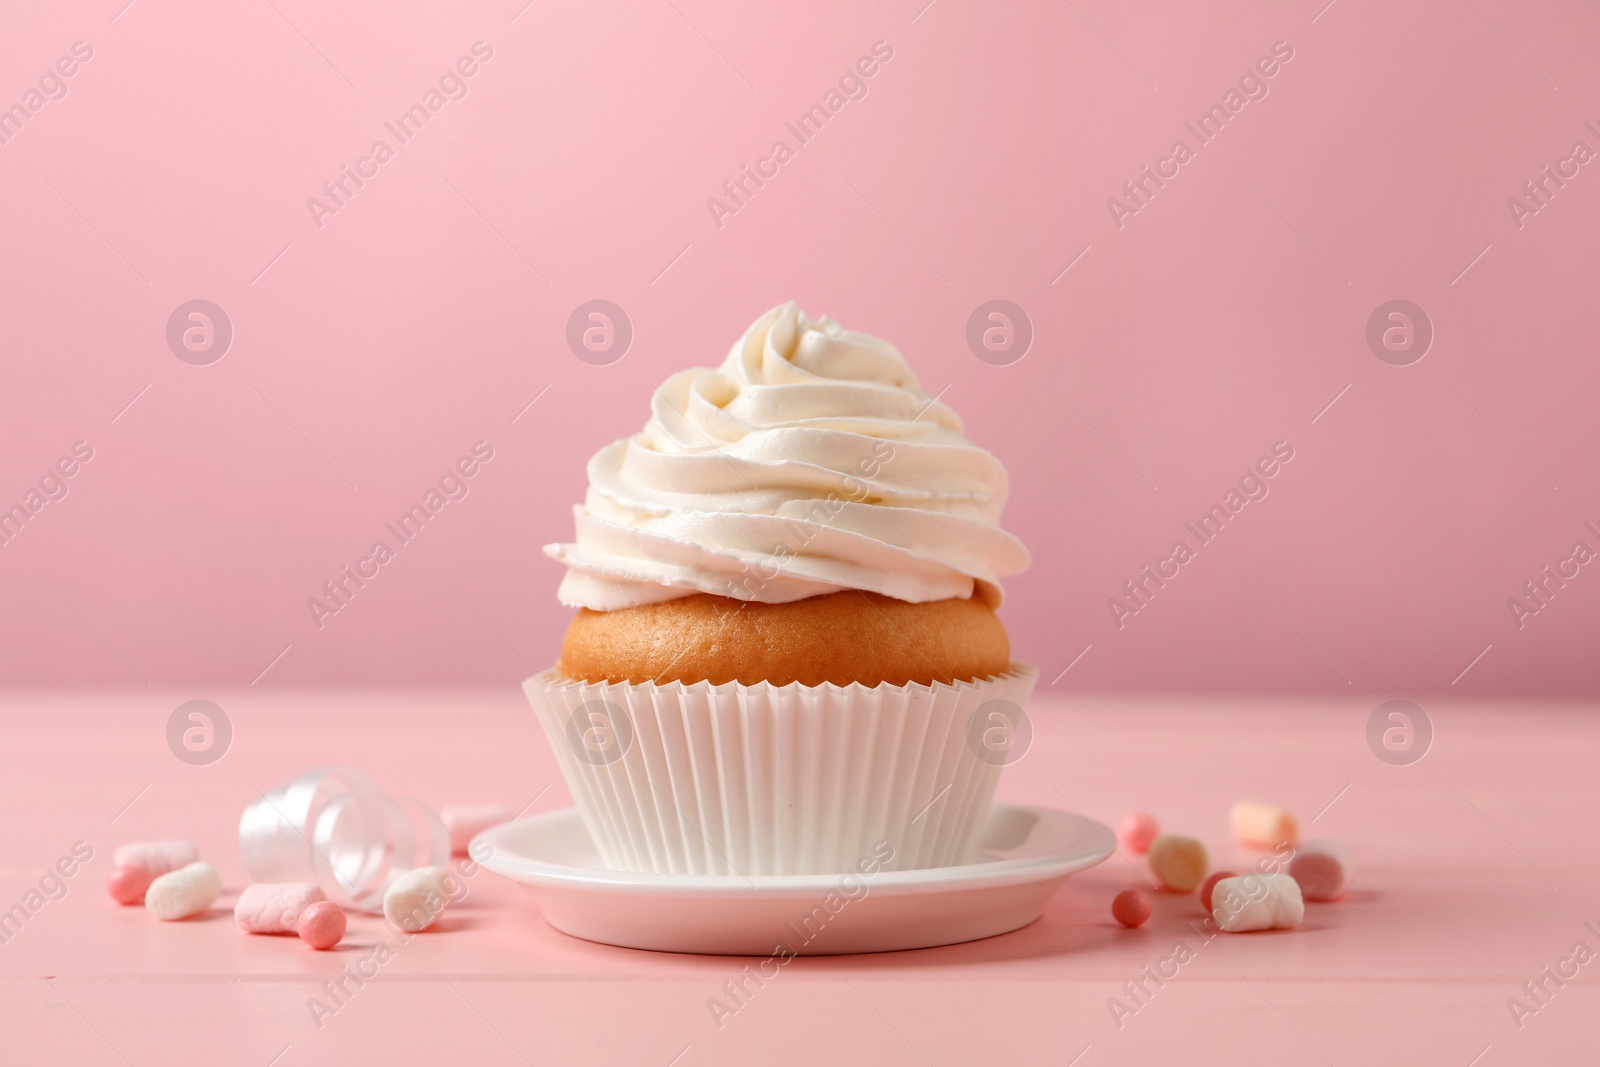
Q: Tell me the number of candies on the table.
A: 14